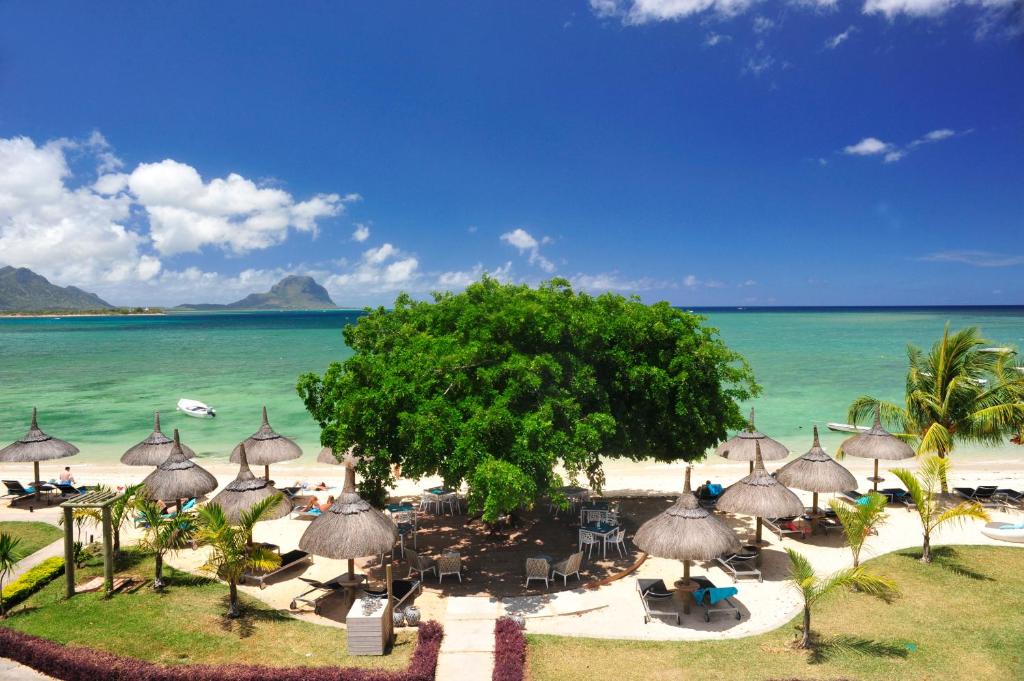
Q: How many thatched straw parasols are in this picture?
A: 12